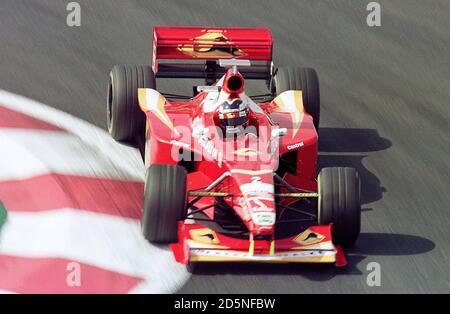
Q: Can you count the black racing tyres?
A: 4